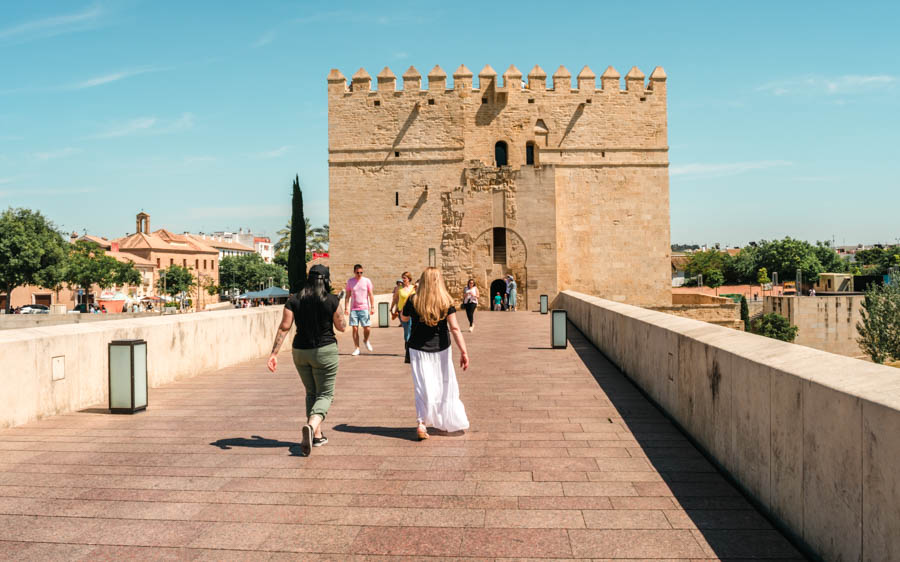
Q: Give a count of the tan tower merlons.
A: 14